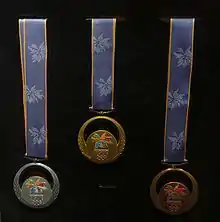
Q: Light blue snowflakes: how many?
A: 8